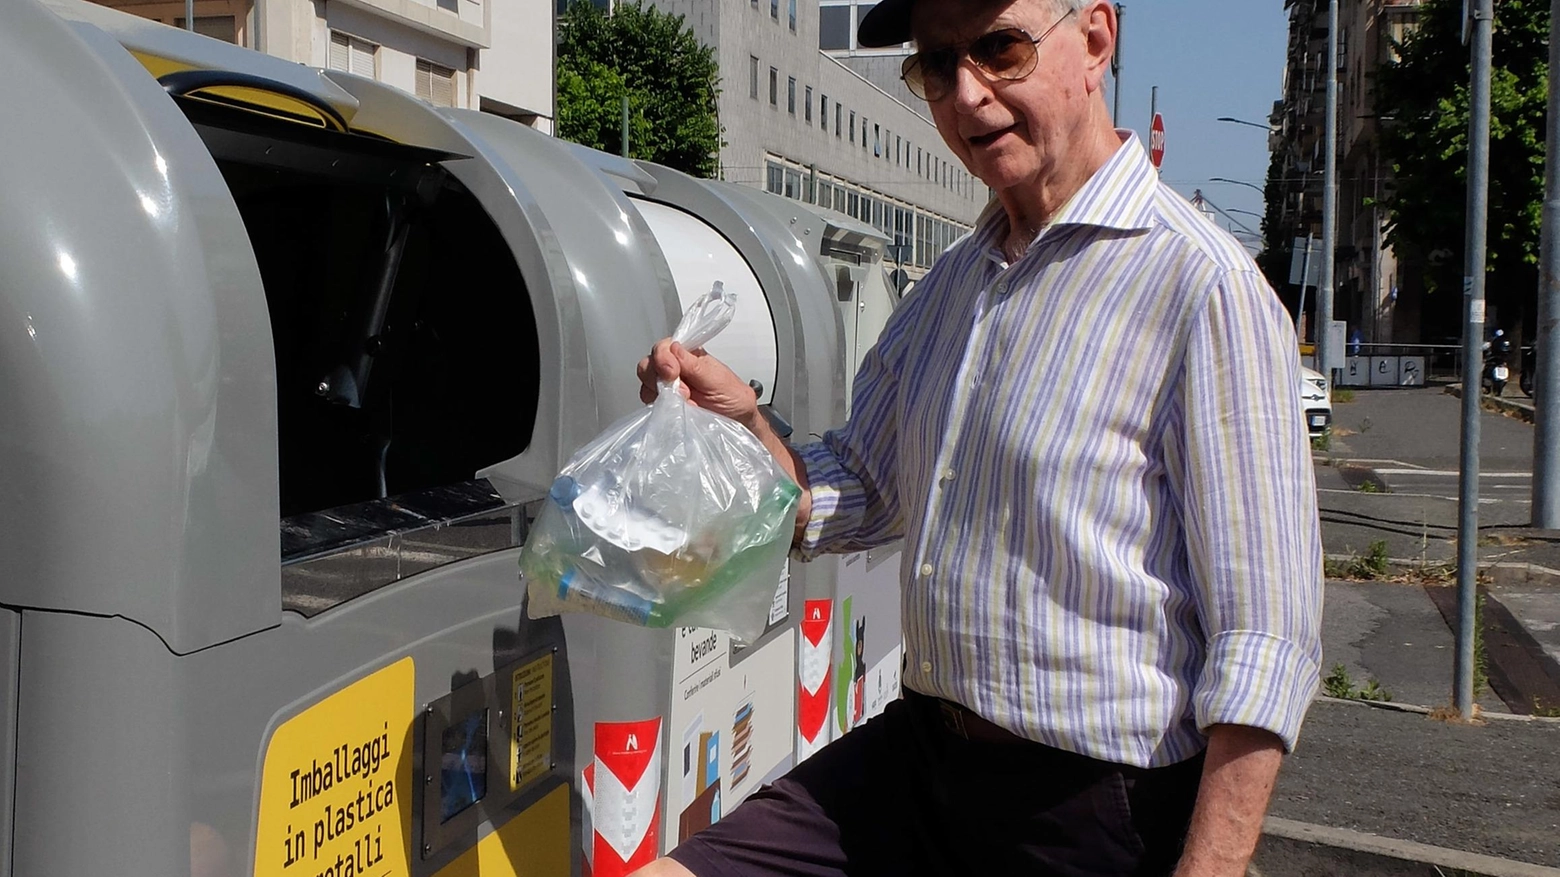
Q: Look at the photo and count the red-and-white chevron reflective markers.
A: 2